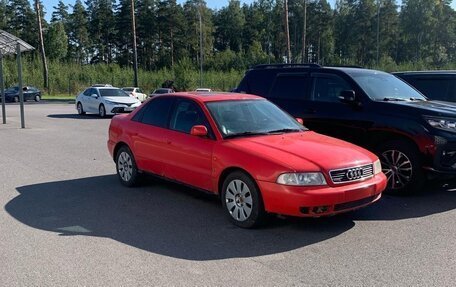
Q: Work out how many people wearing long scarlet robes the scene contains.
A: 0